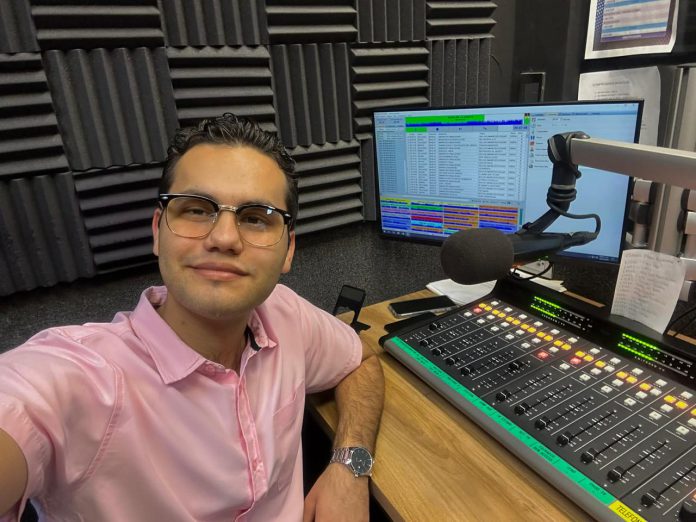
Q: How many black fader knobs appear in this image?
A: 13